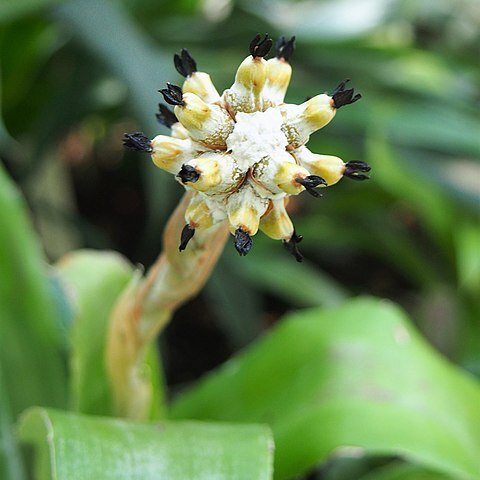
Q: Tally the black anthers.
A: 13